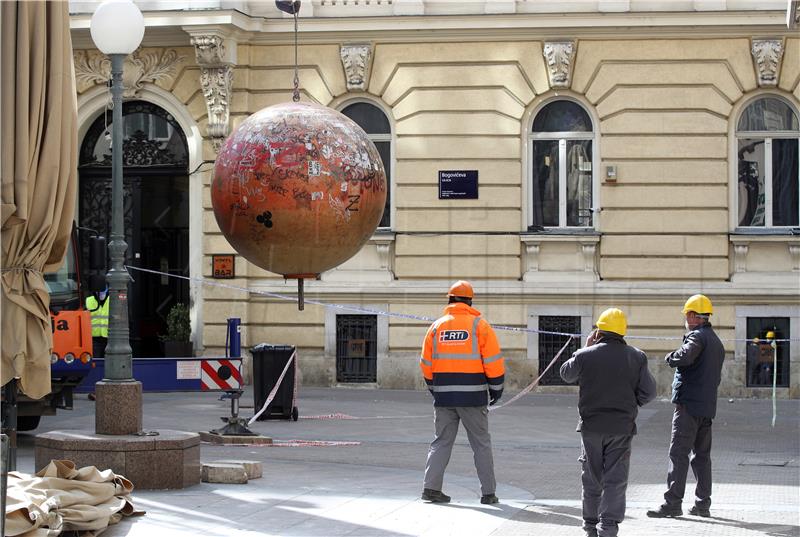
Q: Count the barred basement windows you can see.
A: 3